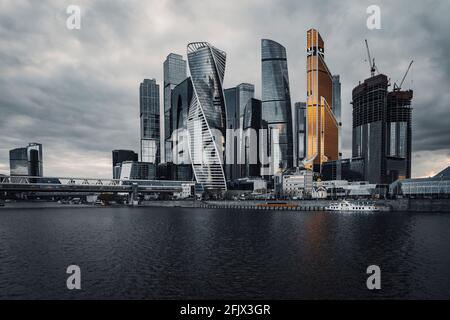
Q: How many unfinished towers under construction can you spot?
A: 2